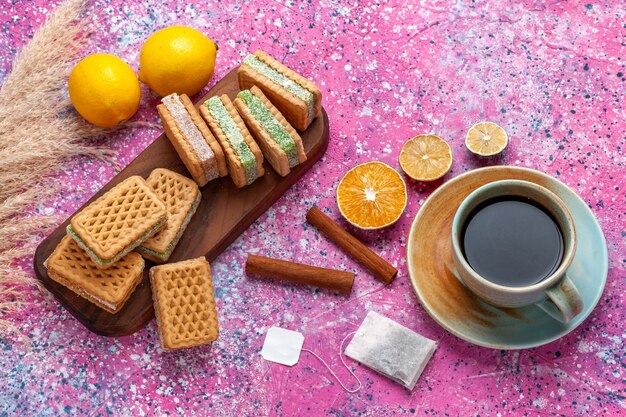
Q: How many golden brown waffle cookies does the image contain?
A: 8